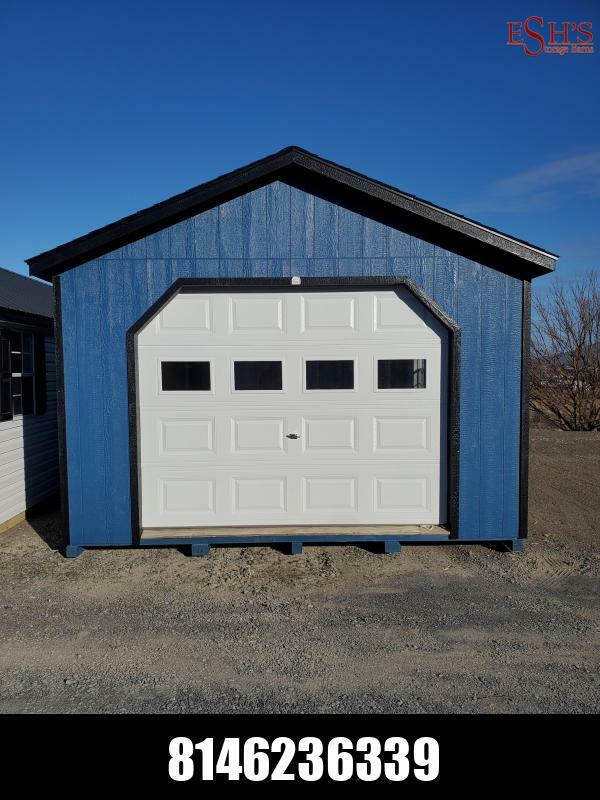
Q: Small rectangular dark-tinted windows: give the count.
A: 4